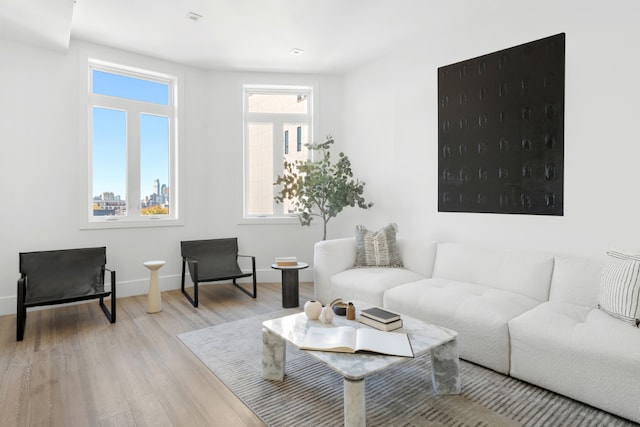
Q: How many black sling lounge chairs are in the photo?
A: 2